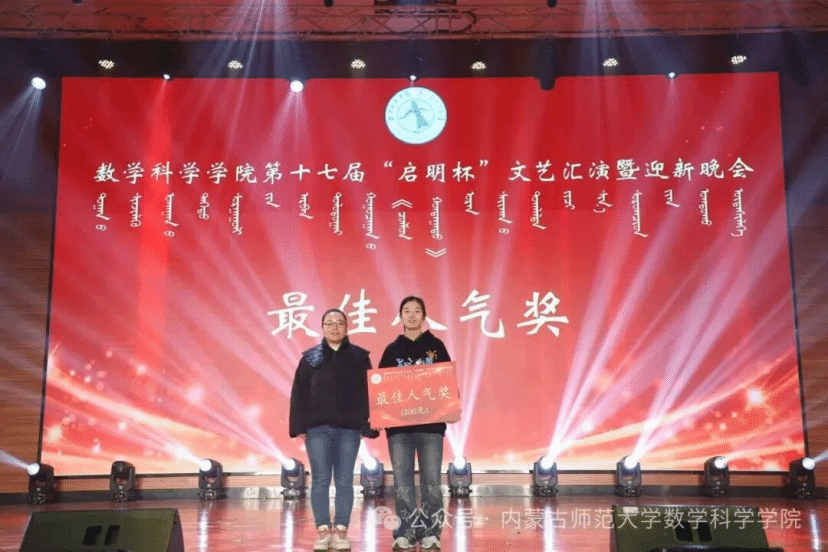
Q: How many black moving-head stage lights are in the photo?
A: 10